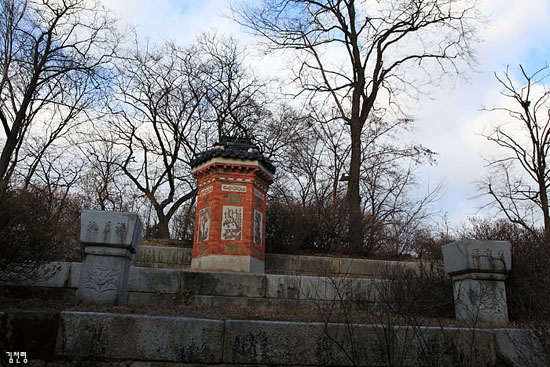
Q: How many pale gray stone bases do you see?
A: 2